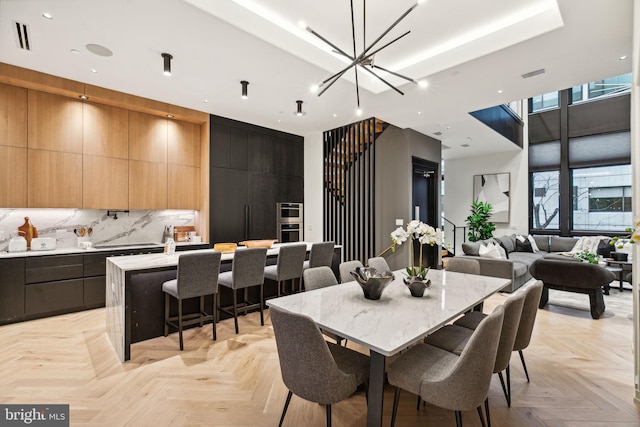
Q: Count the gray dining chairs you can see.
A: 8